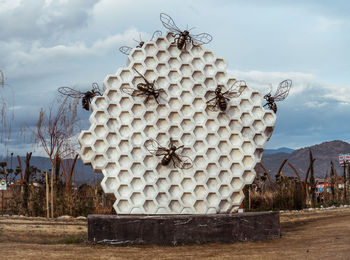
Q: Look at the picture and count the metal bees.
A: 7